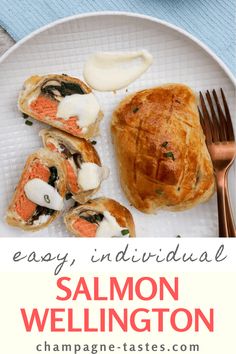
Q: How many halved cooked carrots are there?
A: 0